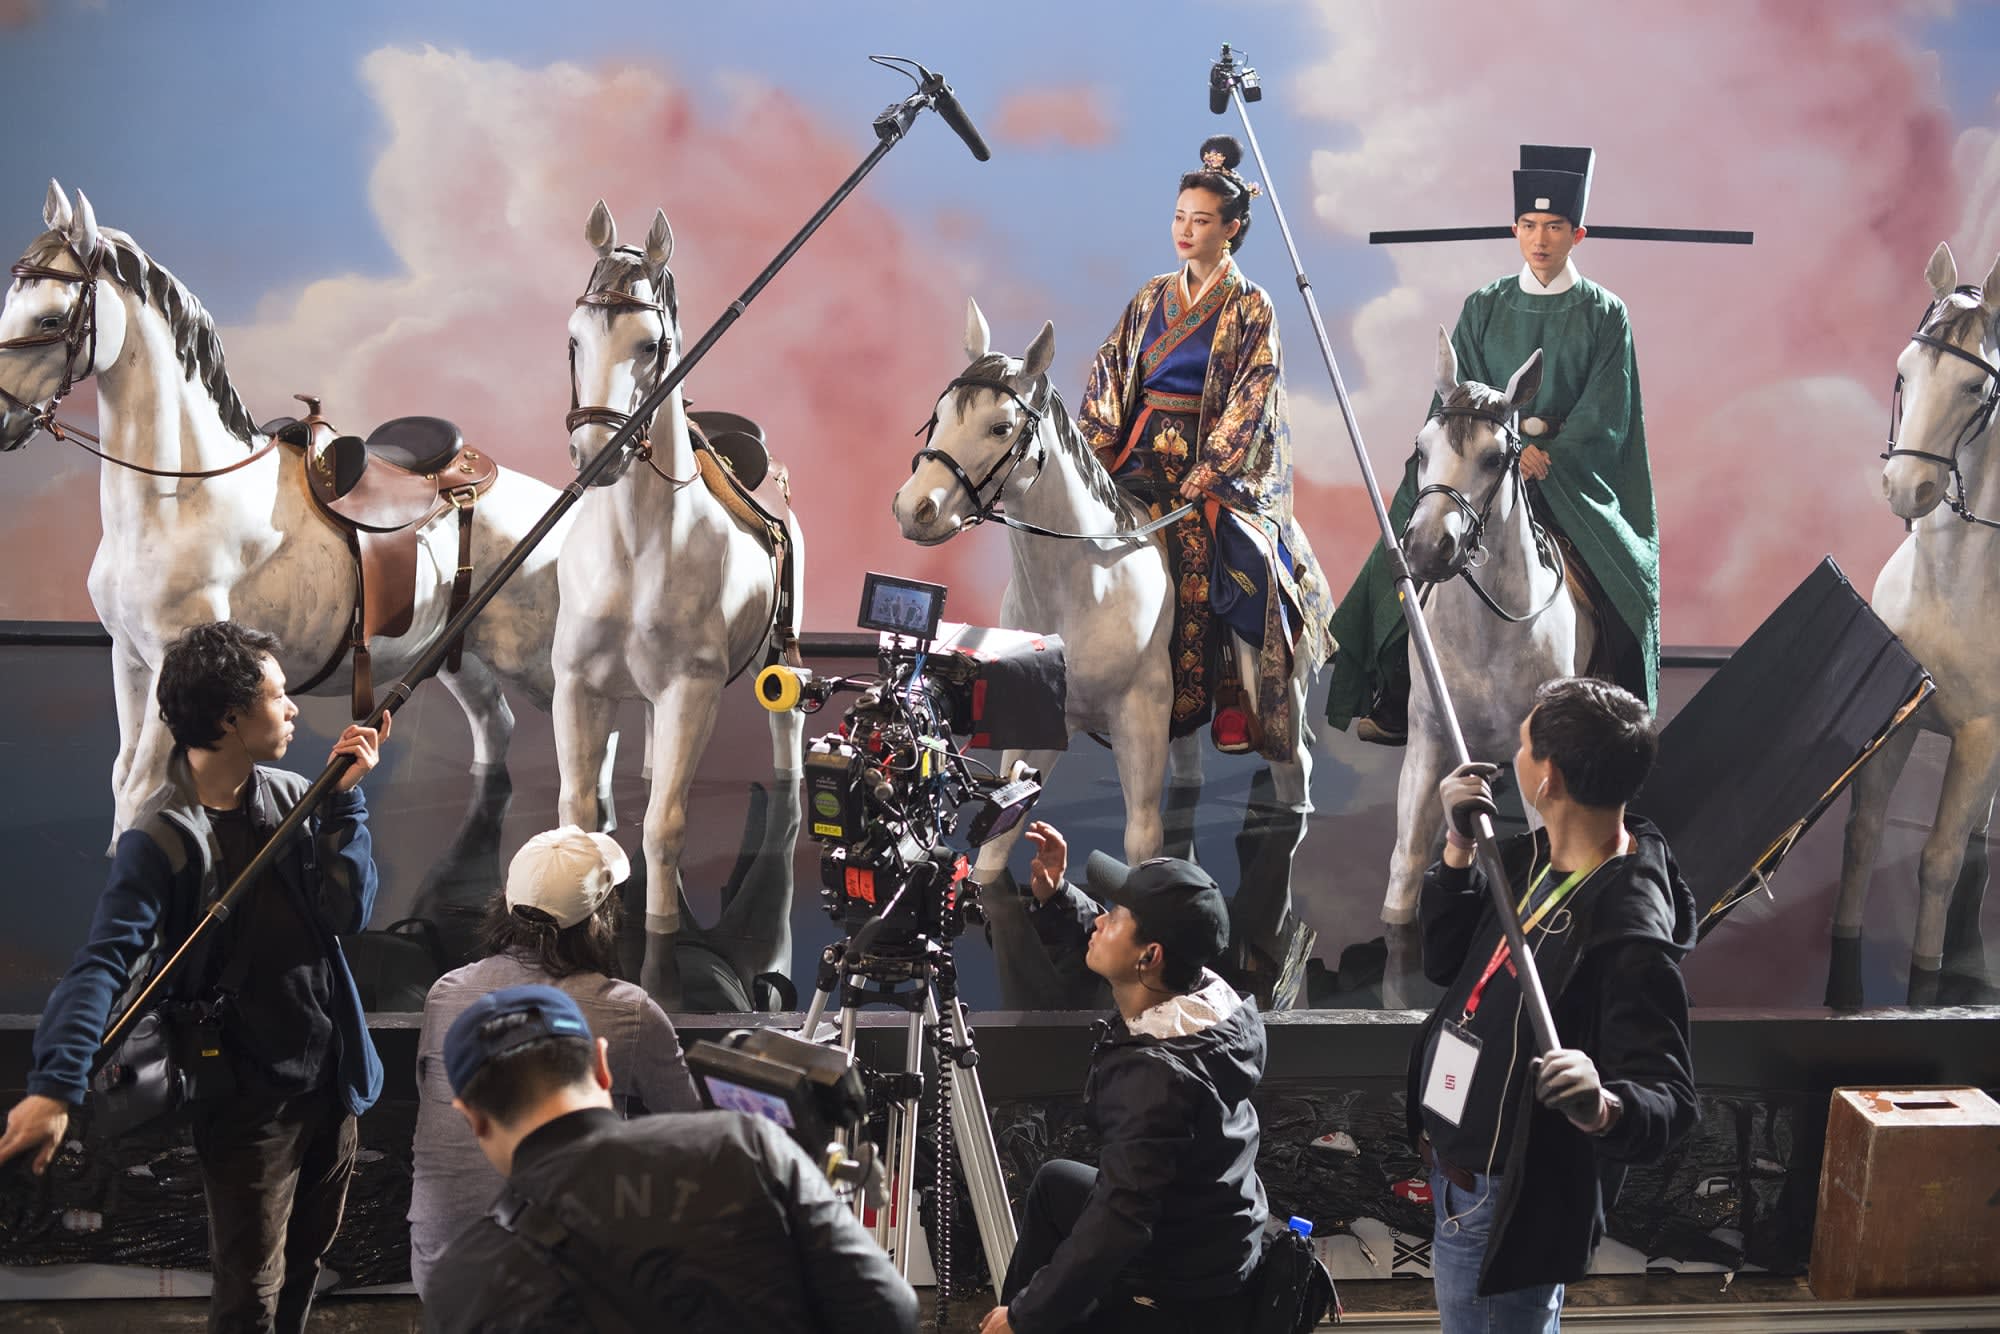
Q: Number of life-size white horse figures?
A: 5